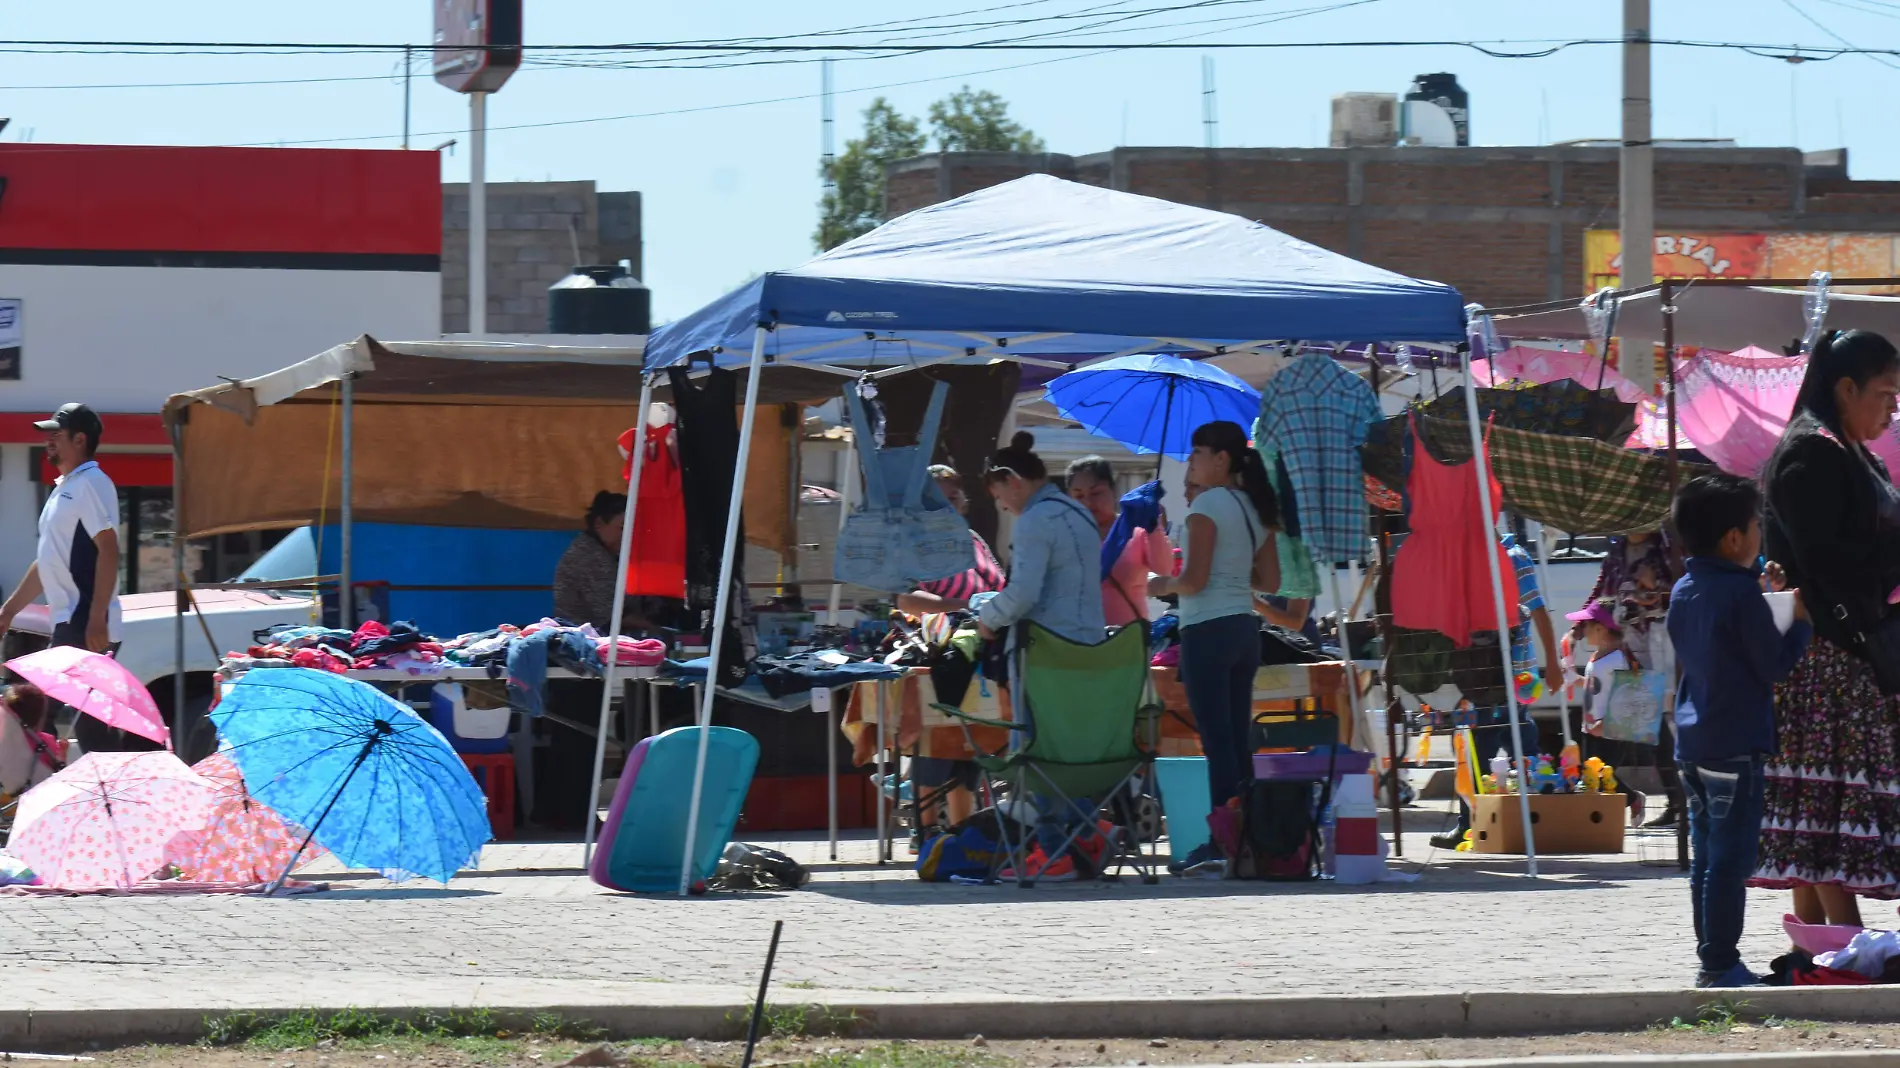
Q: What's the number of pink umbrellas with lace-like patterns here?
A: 1